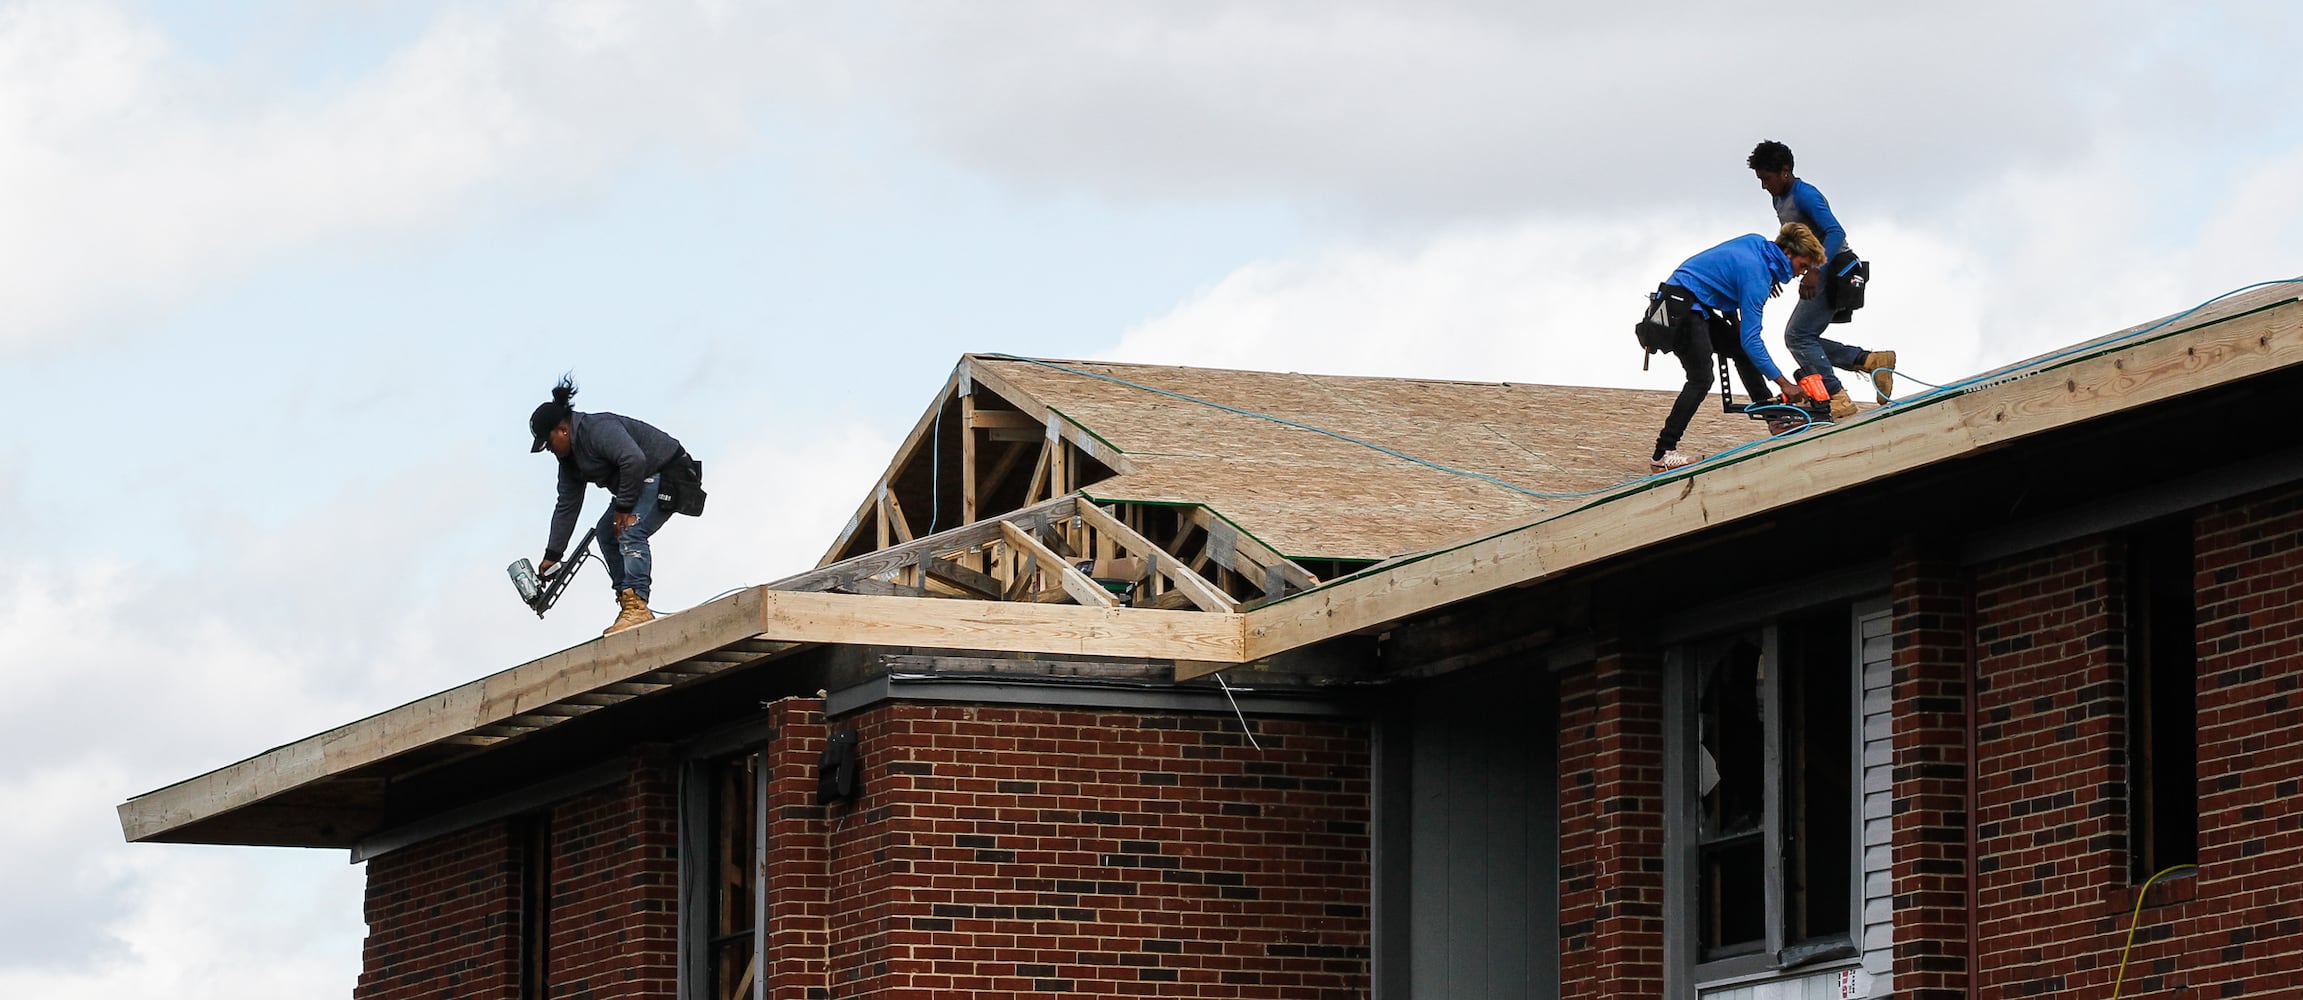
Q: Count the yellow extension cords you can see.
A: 1